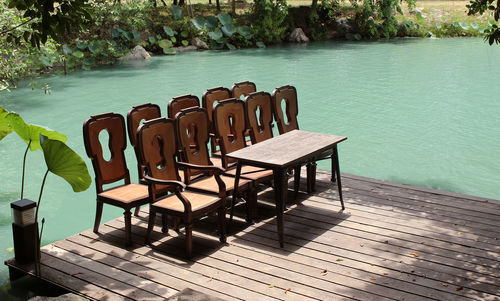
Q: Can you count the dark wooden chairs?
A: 10